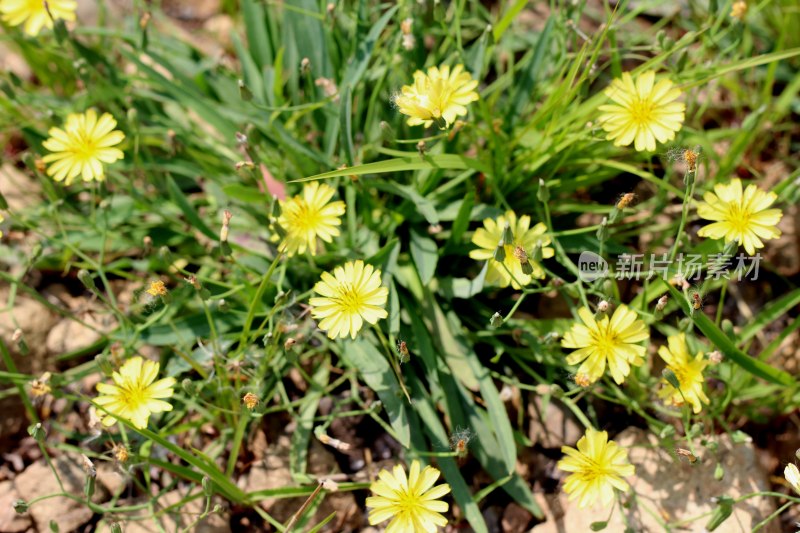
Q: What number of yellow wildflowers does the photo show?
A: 13